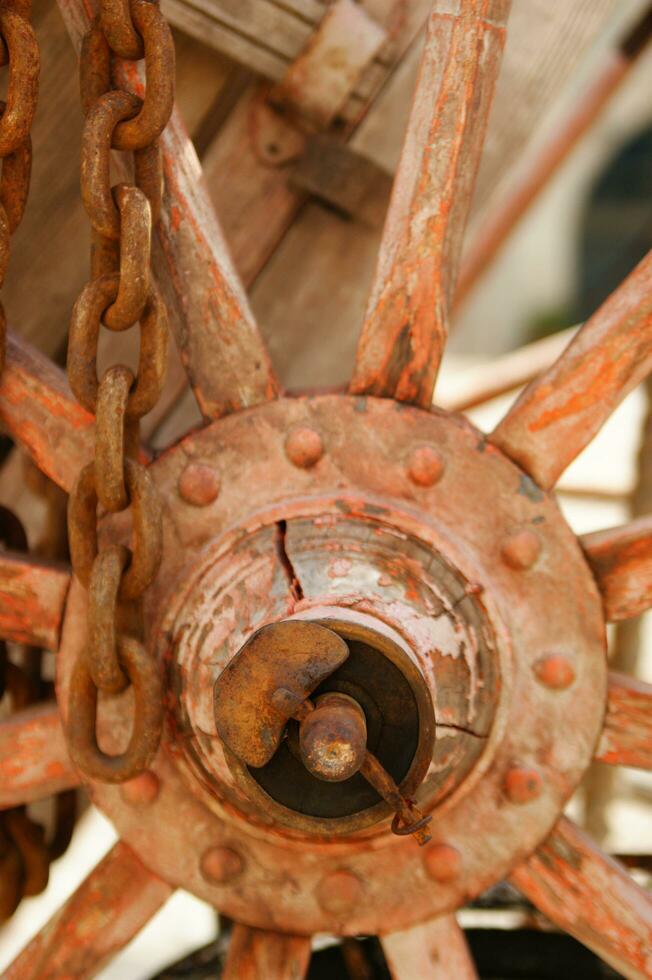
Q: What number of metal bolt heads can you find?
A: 10